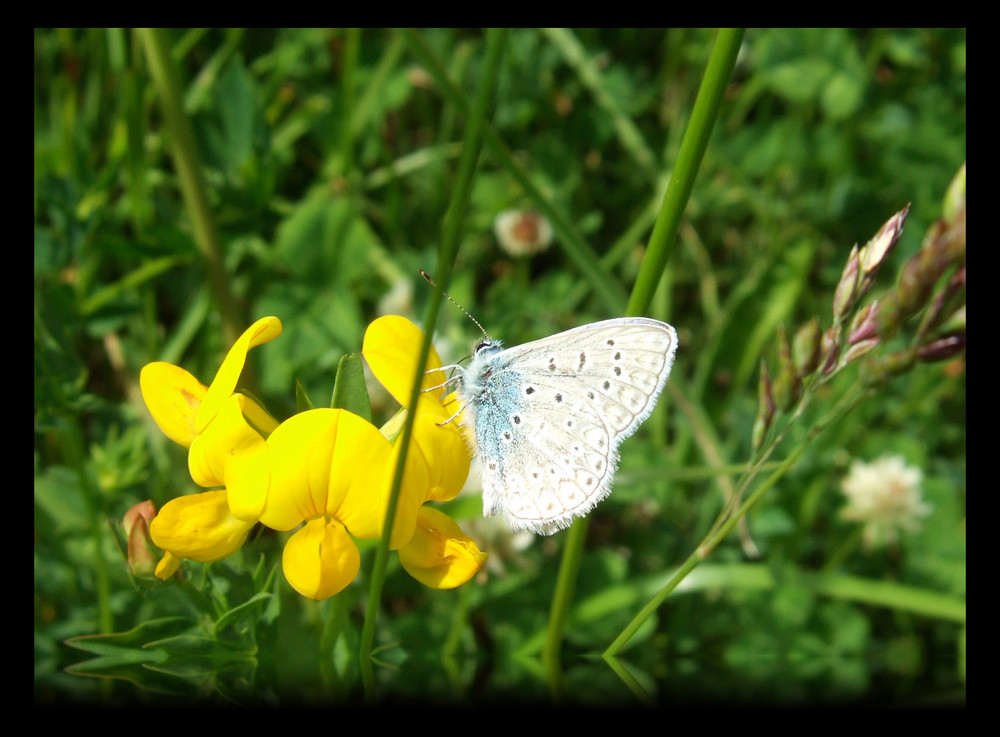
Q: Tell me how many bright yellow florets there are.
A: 5